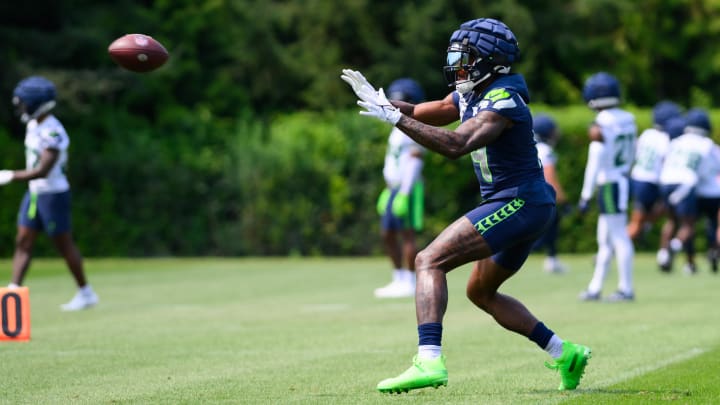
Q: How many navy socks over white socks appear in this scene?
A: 2